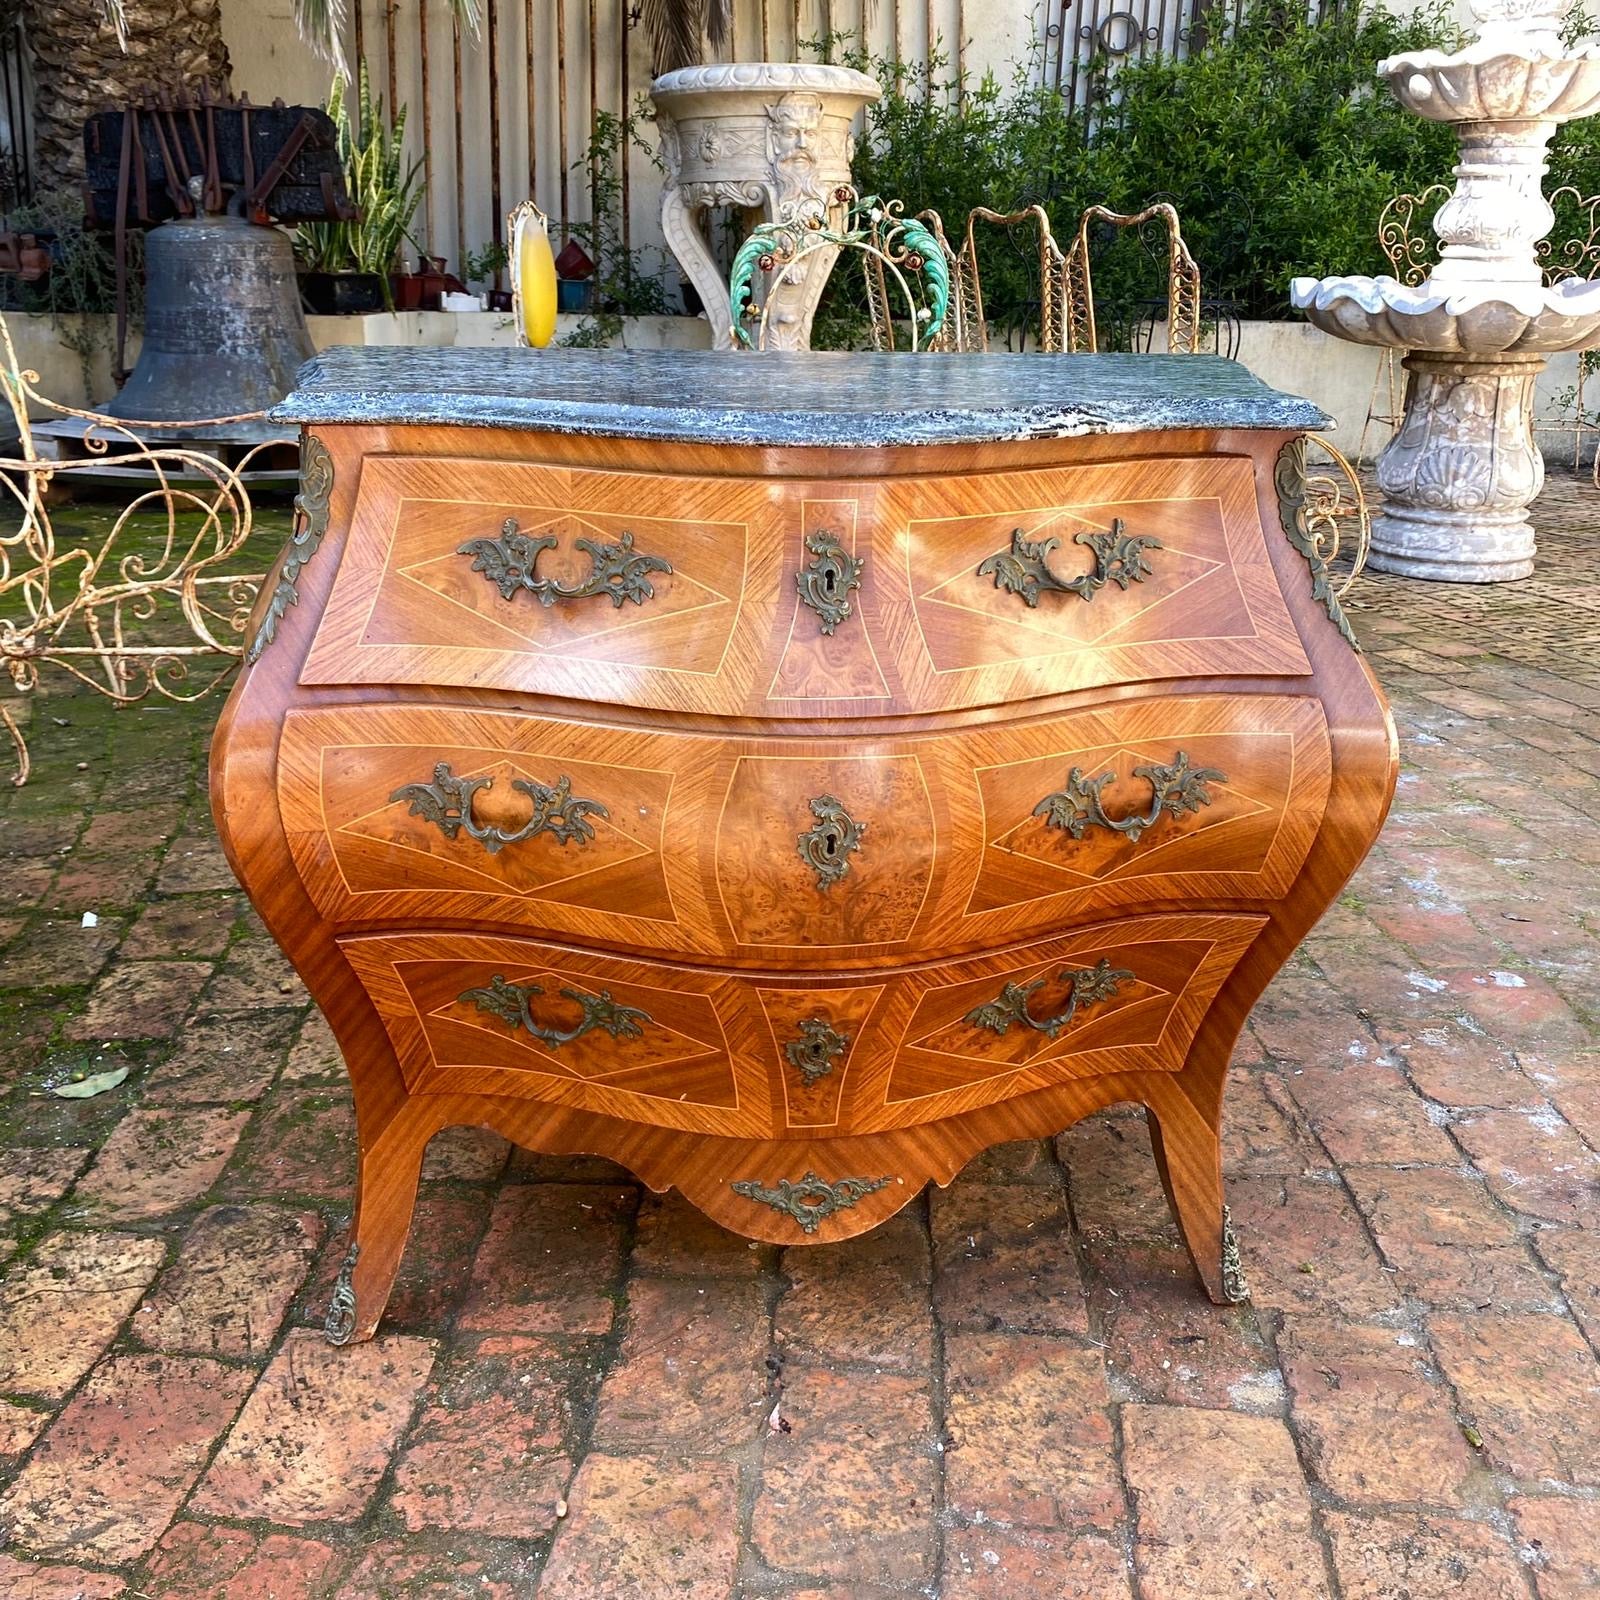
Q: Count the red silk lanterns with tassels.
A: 0